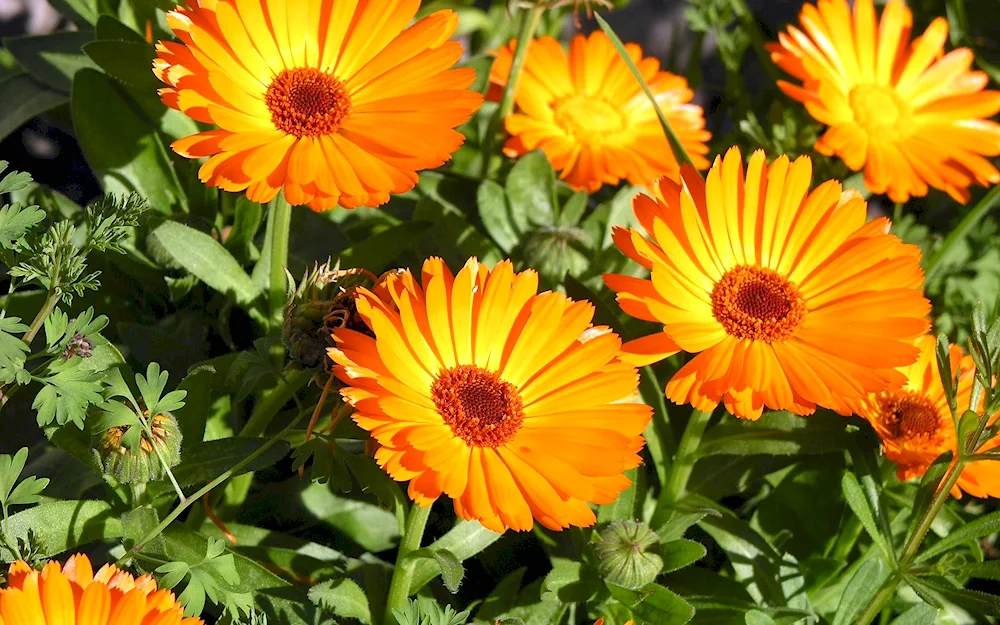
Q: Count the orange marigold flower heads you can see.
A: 7